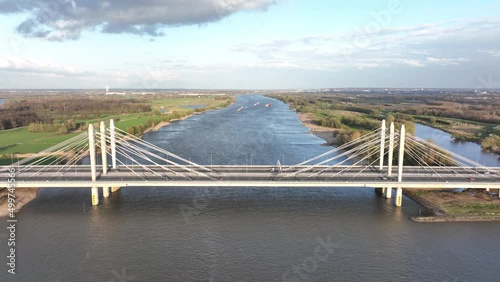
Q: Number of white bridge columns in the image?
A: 6